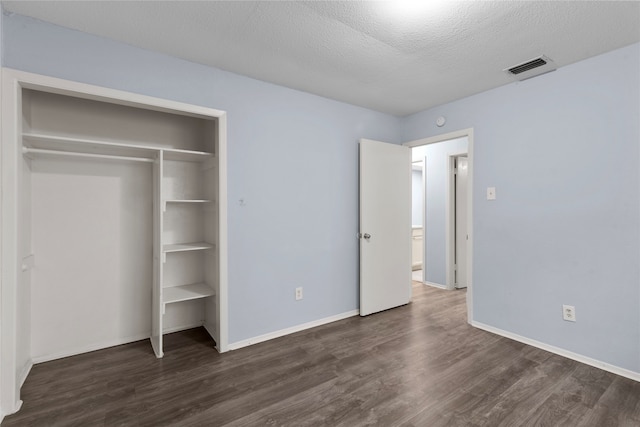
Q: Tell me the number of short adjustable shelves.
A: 3